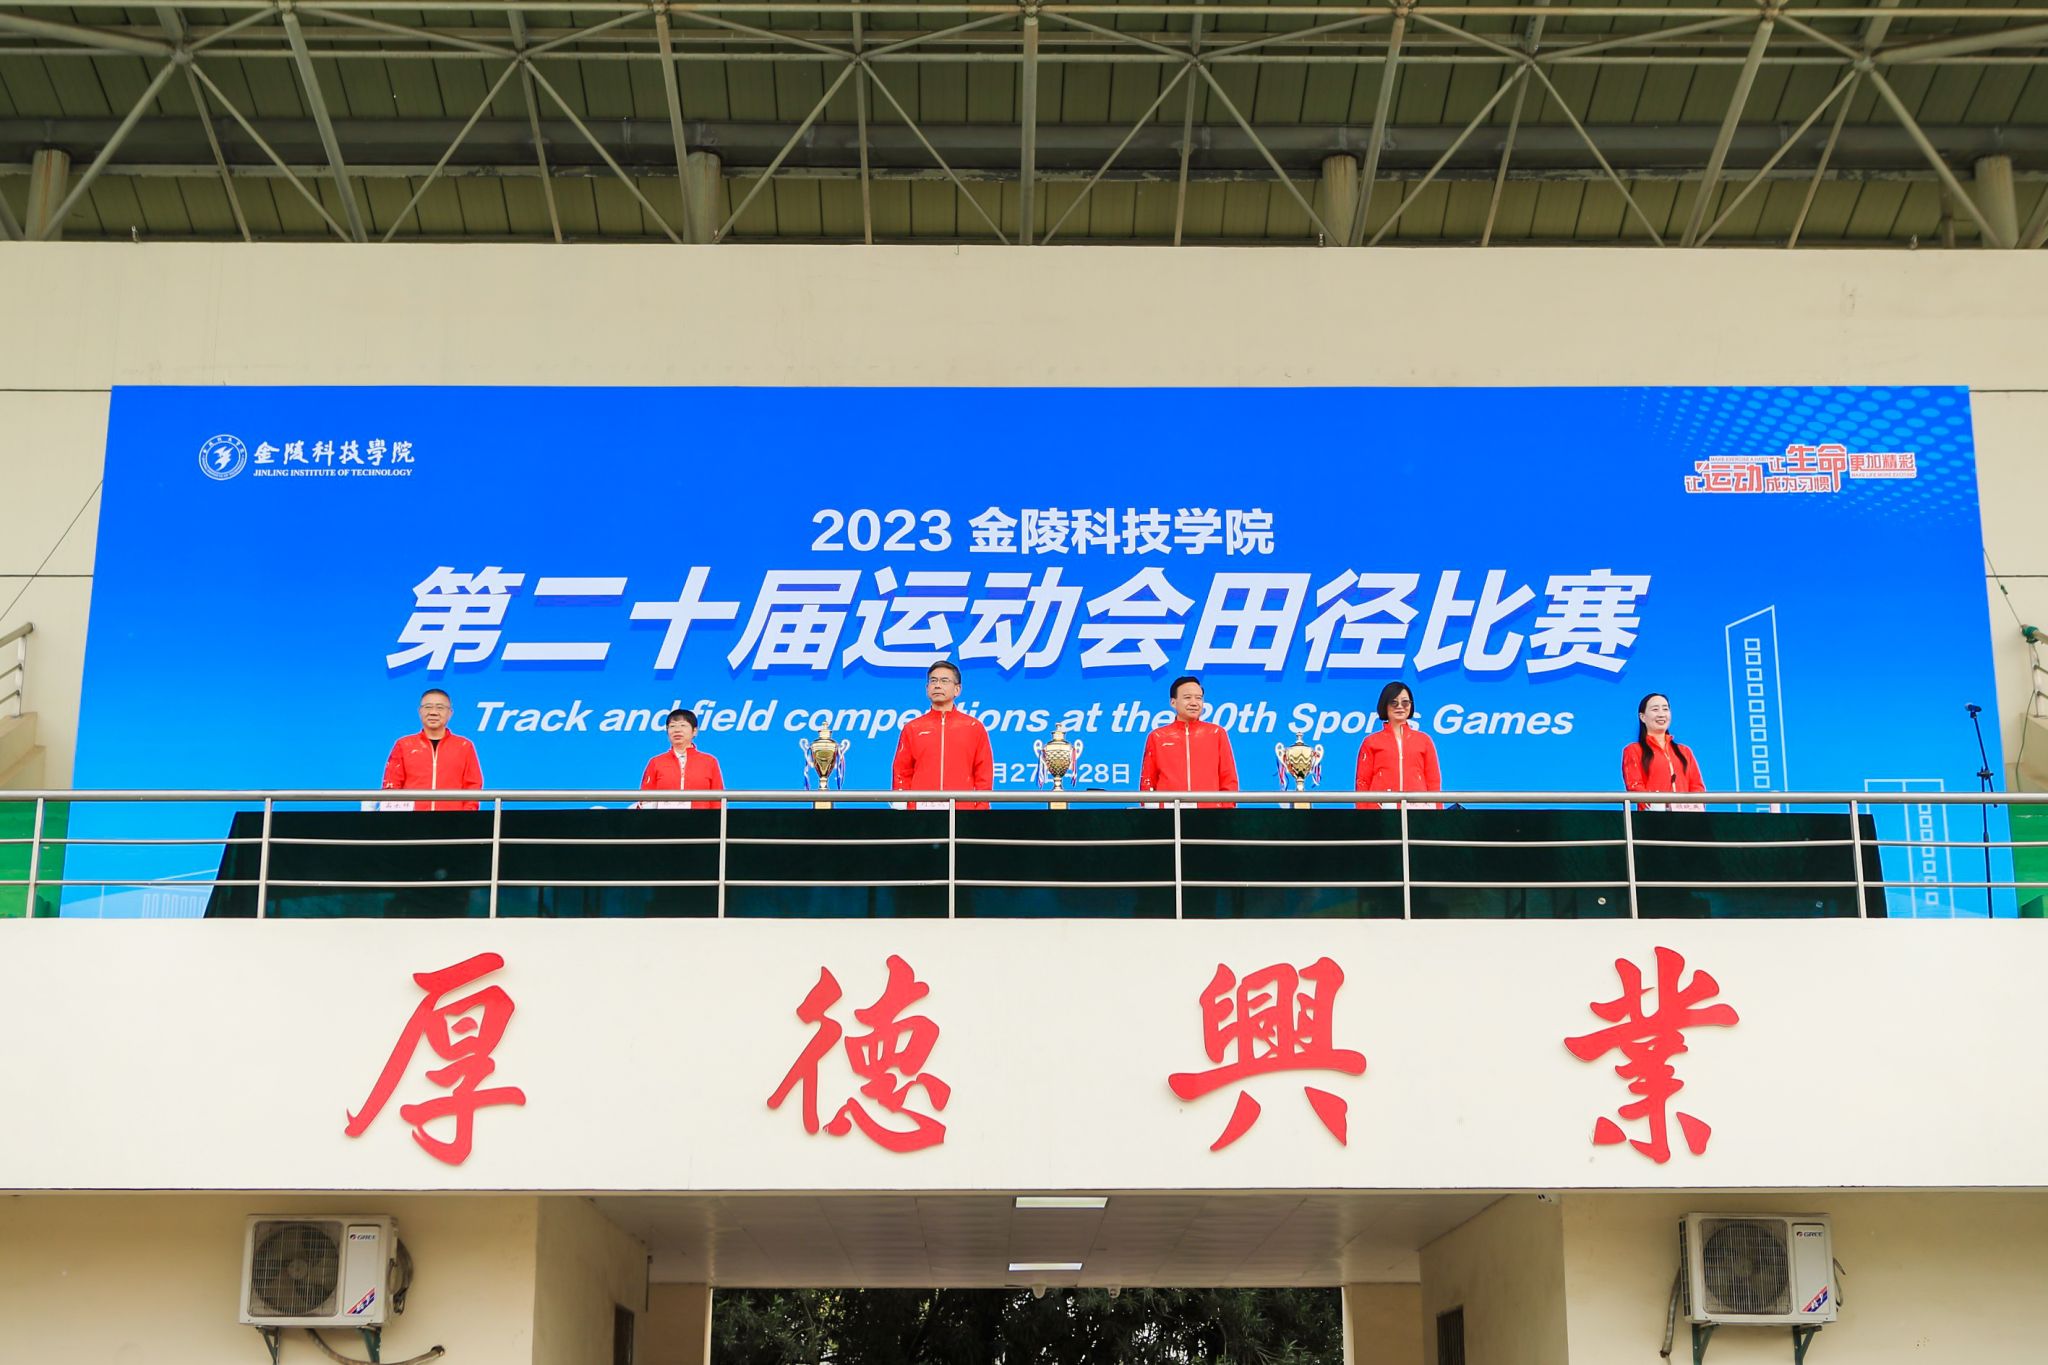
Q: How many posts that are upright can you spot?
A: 9